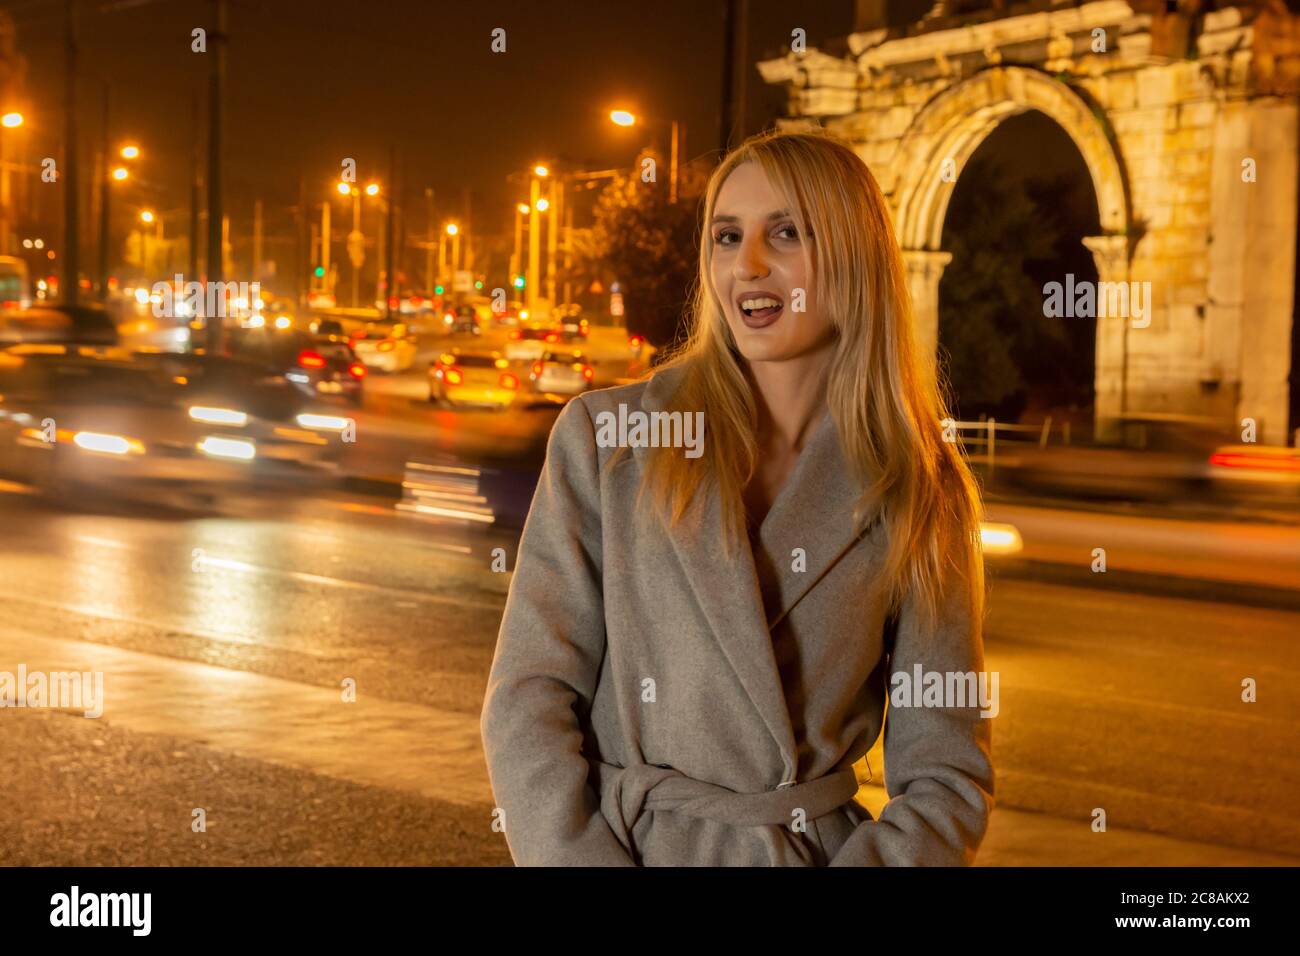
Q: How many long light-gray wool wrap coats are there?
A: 1